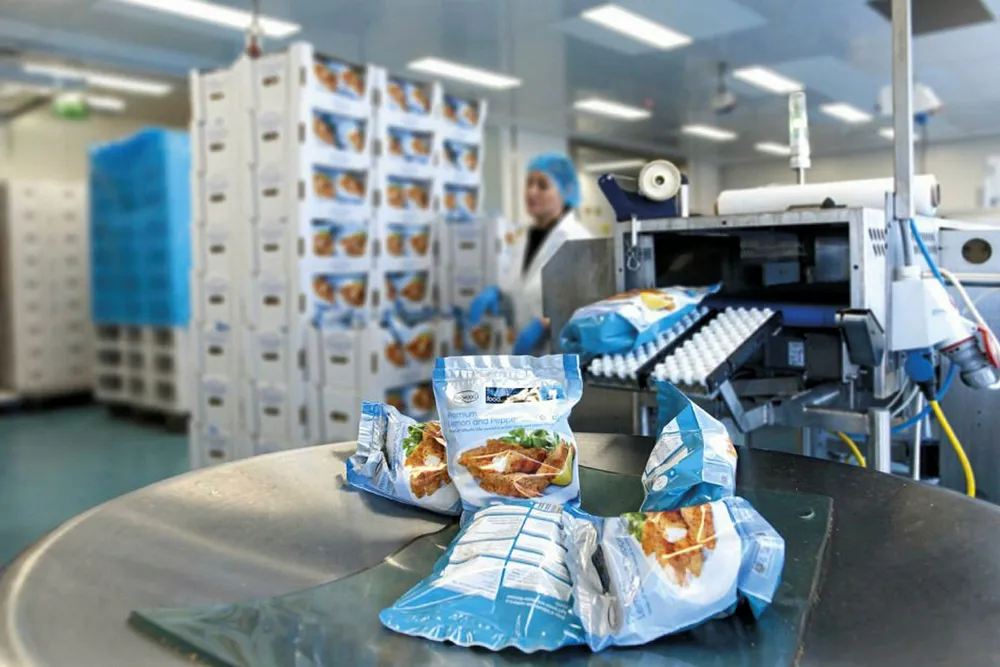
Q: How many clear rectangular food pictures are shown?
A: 13